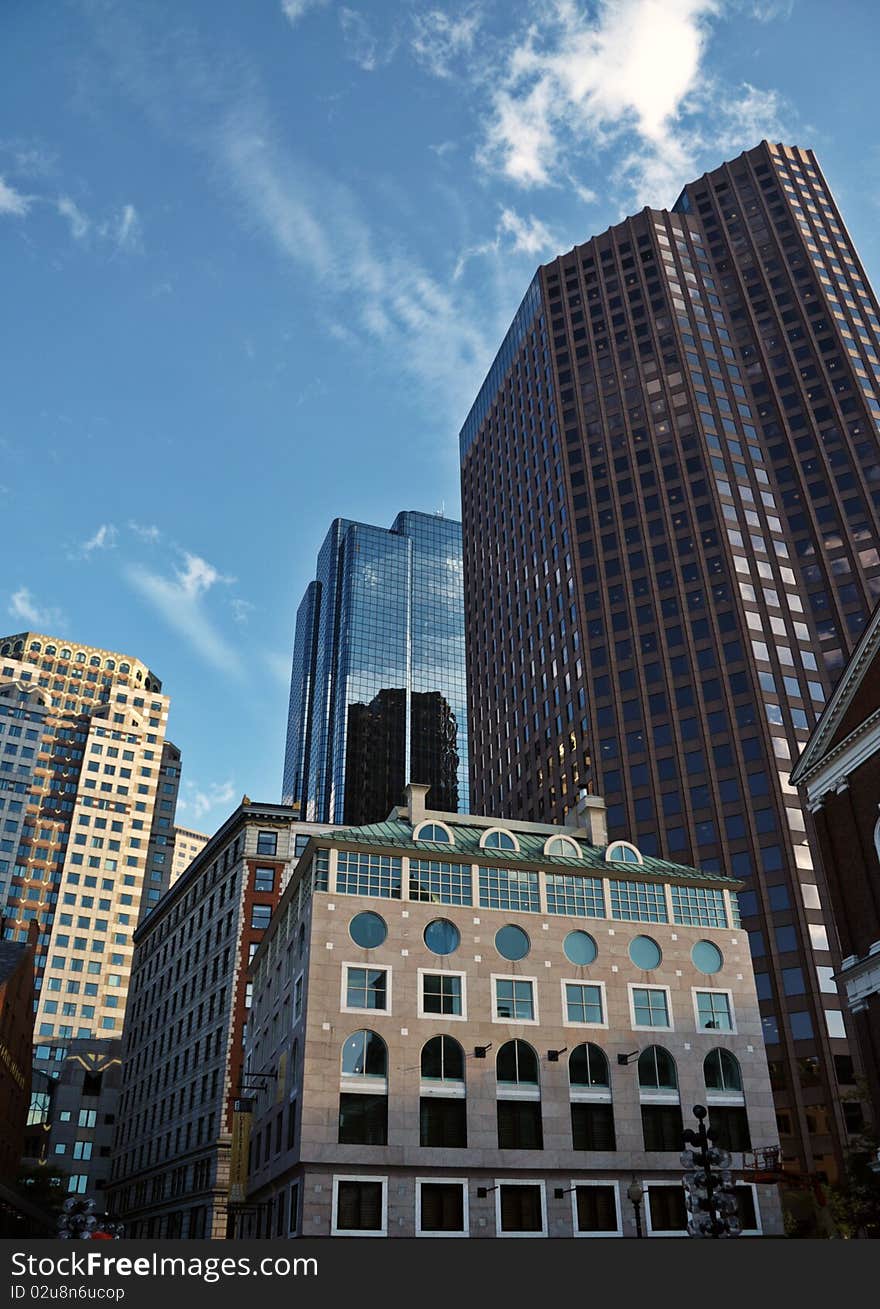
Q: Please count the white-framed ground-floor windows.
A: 6